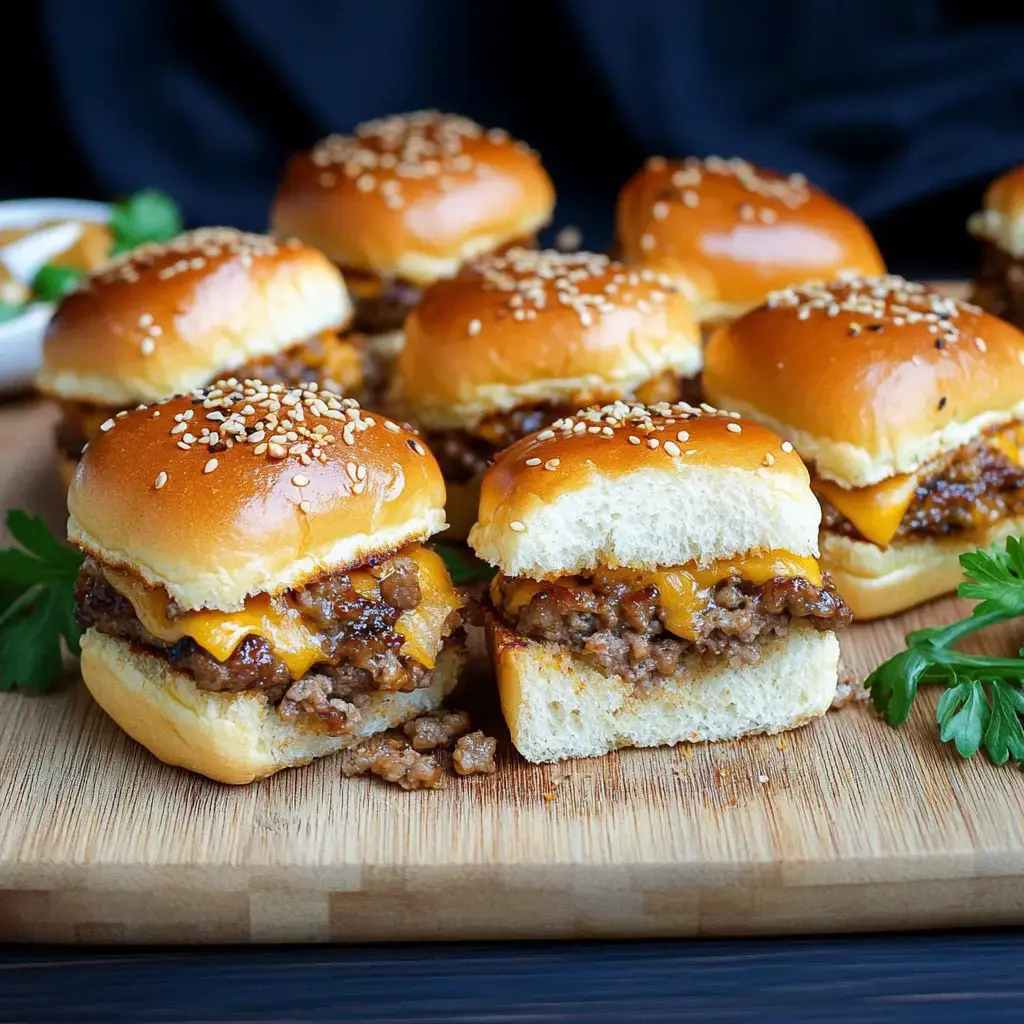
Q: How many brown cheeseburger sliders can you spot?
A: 8